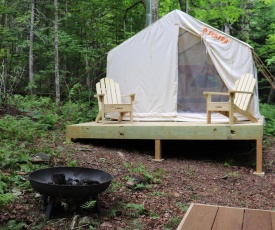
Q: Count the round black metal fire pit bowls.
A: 1